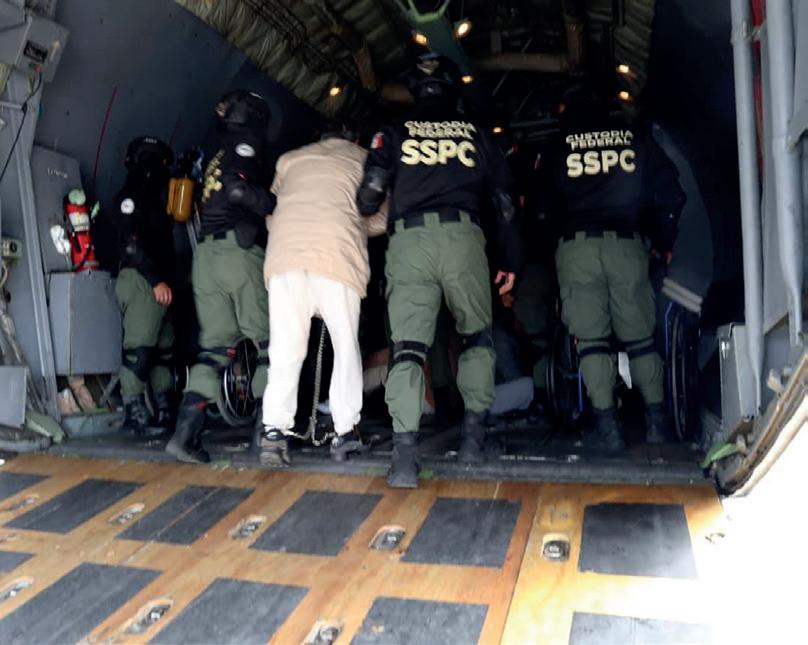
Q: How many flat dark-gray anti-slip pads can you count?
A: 11